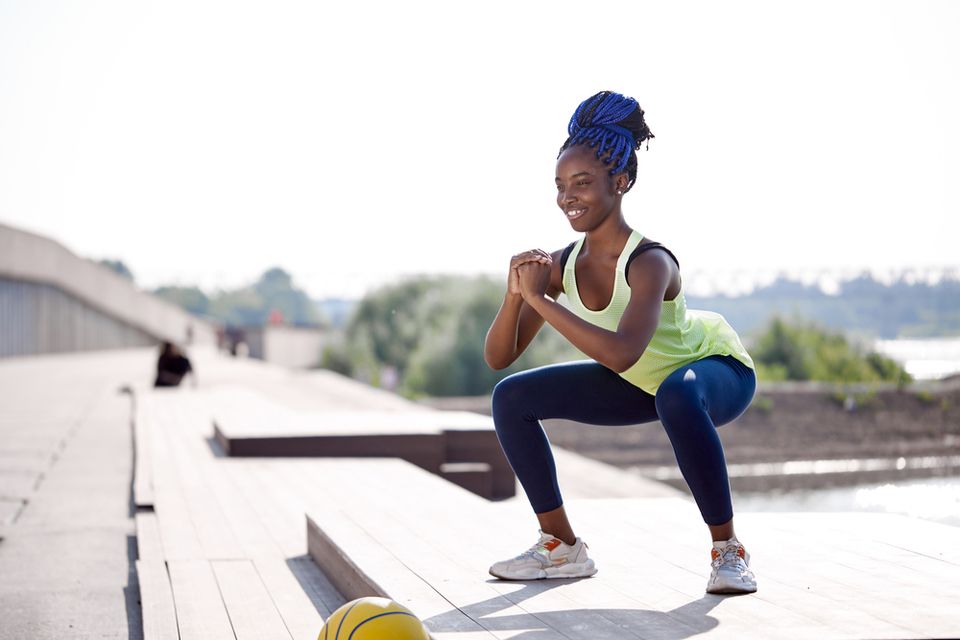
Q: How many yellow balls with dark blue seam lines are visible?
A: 1